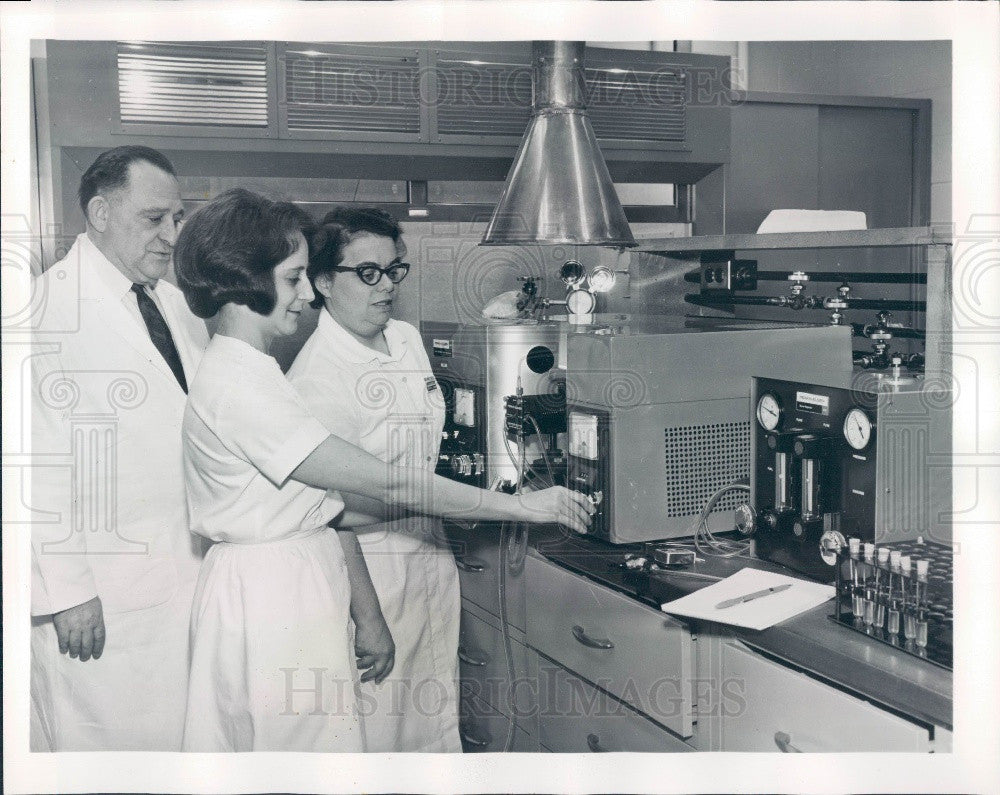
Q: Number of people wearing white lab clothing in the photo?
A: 3